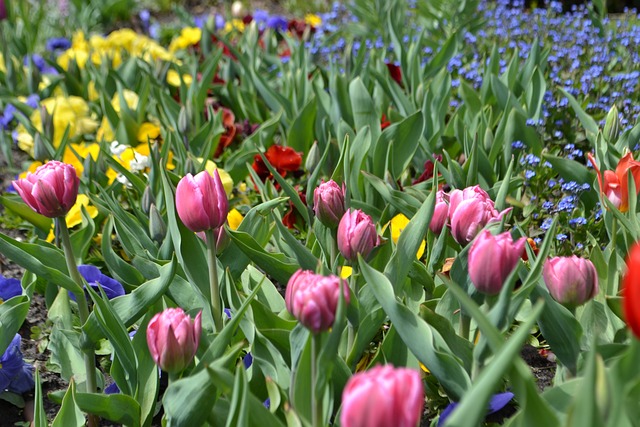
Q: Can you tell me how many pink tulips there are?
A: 12